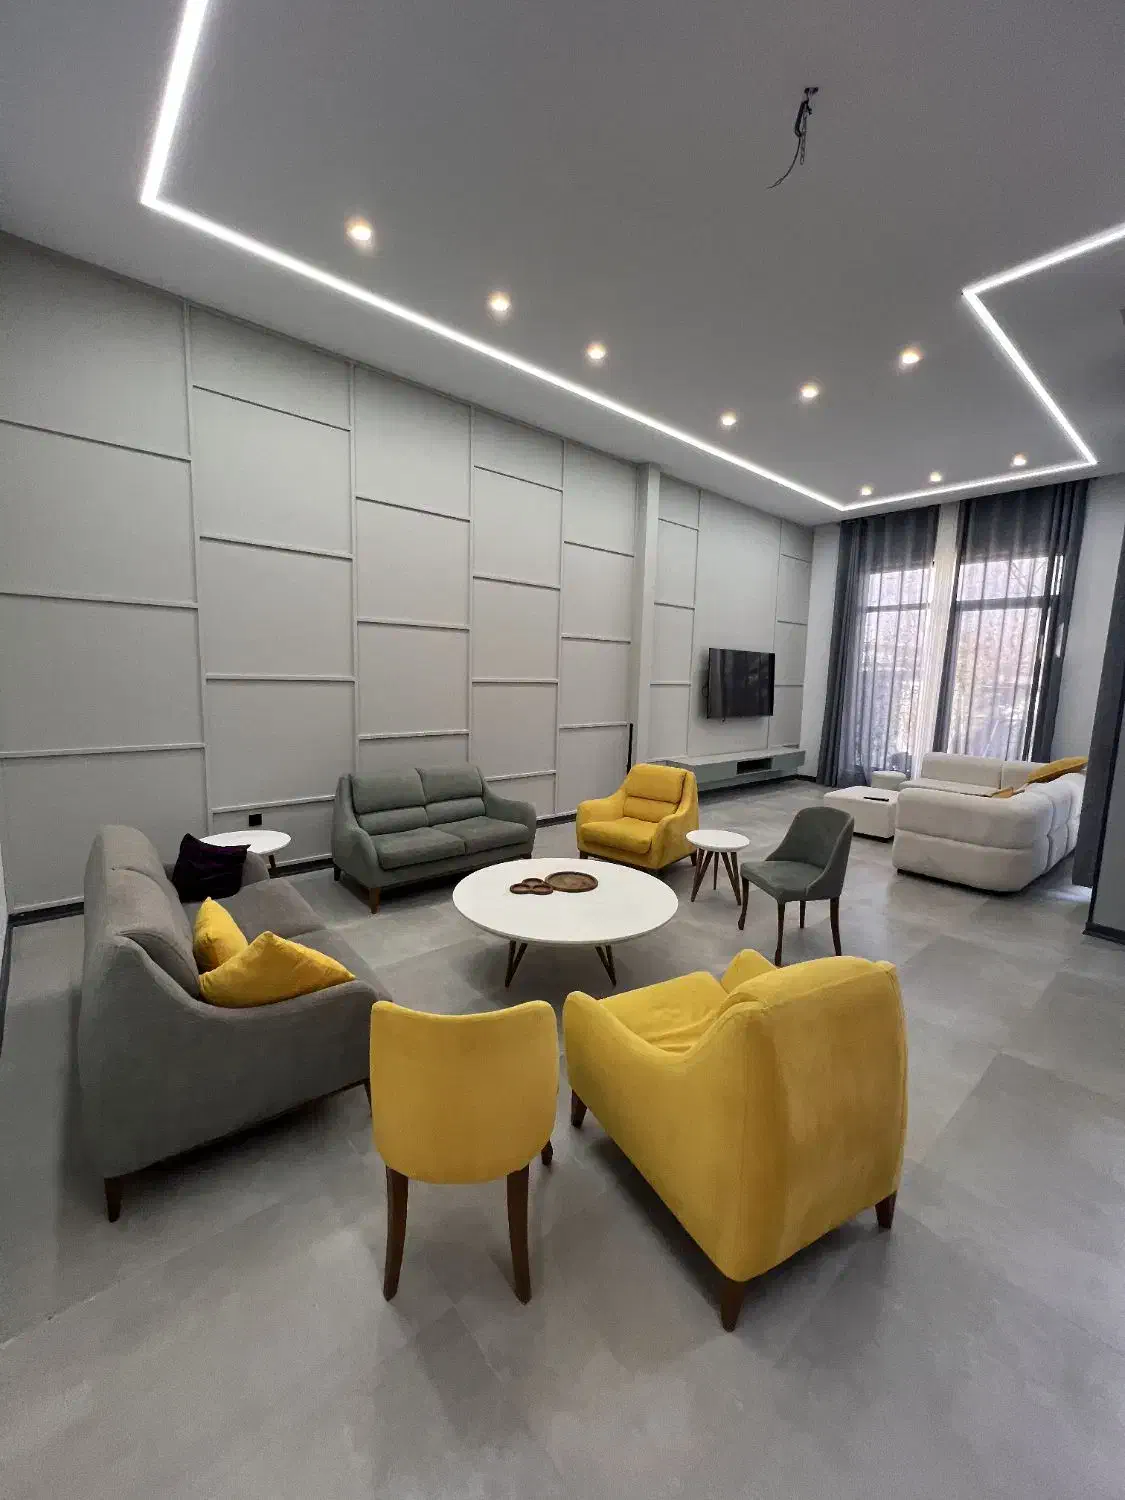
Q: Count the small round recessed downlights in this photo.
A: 9